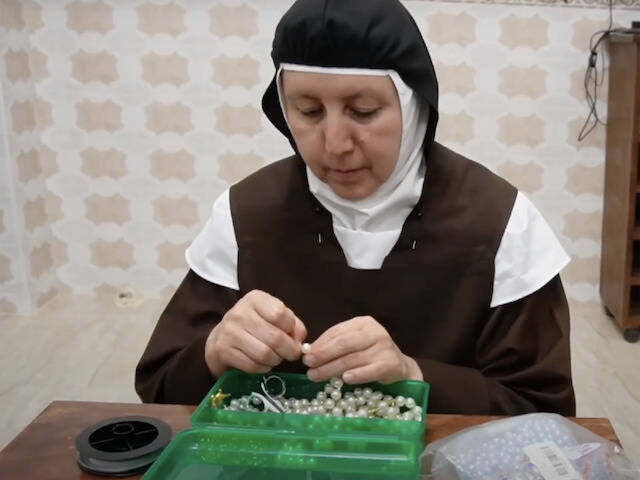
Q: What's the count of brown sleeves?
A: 2